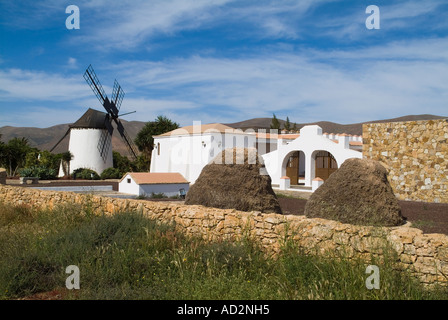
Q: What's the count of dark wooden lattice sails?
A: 4